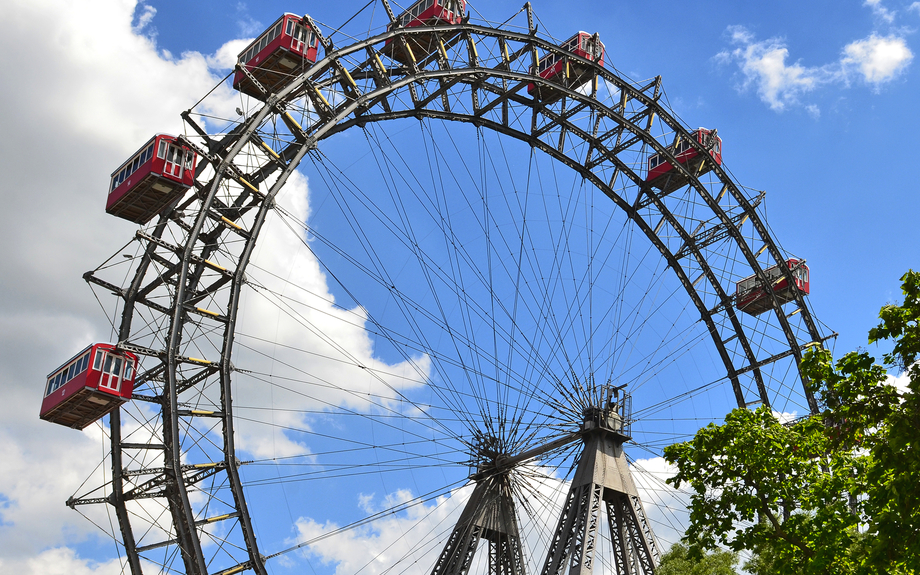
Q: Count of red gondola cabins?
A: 7